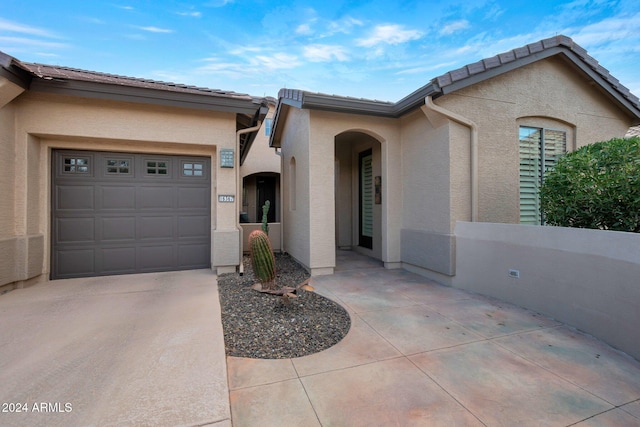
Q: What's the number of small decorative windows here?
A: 4